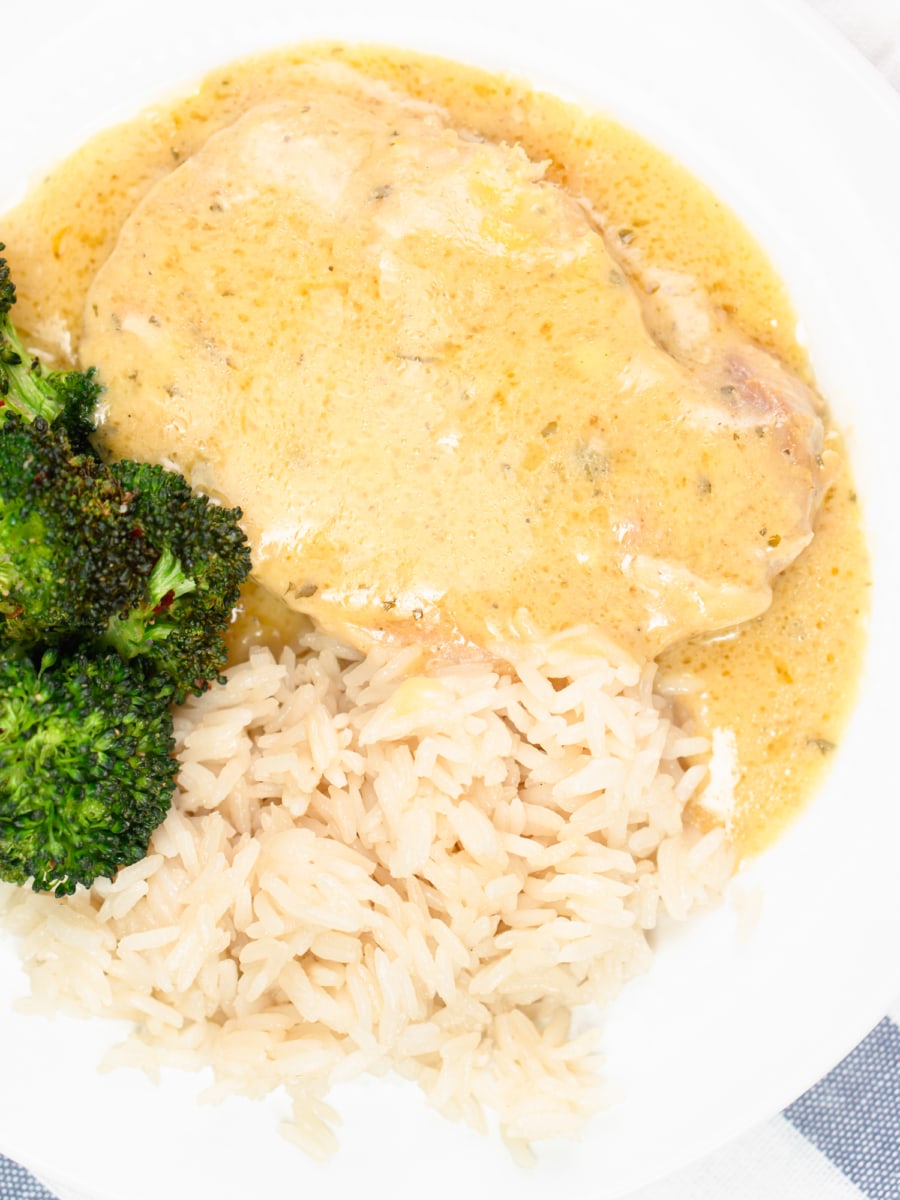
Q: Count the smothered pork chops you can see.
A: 1